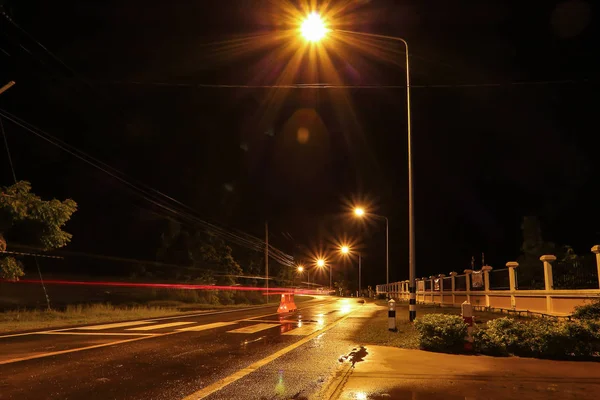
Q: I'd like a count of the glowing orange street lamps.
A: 5